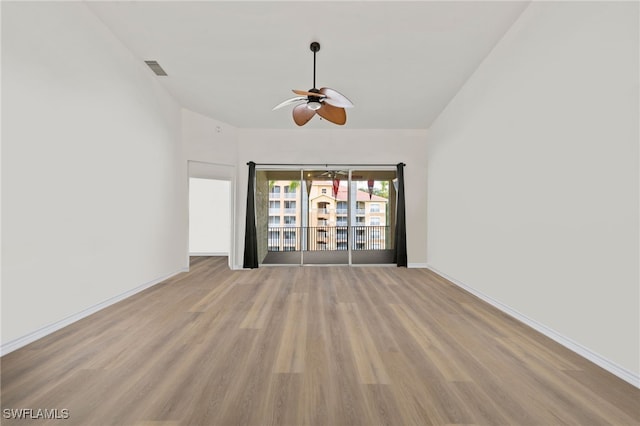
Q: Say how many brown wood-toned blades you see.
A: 3